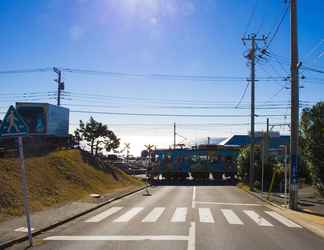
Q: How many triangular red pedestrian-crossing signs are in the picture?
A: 0